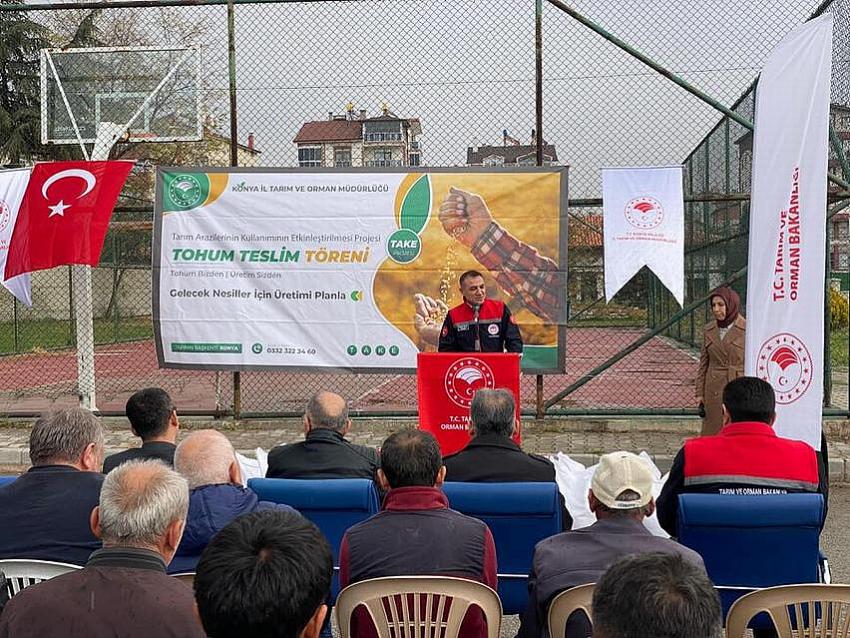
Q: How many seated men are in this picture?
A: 11